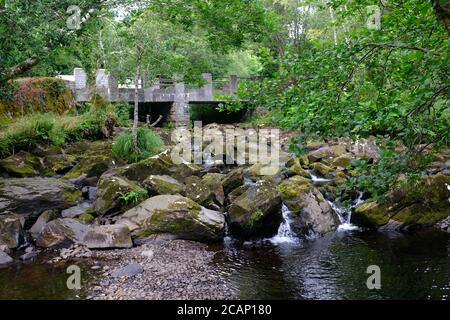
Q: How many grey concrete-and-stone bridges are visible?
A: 1